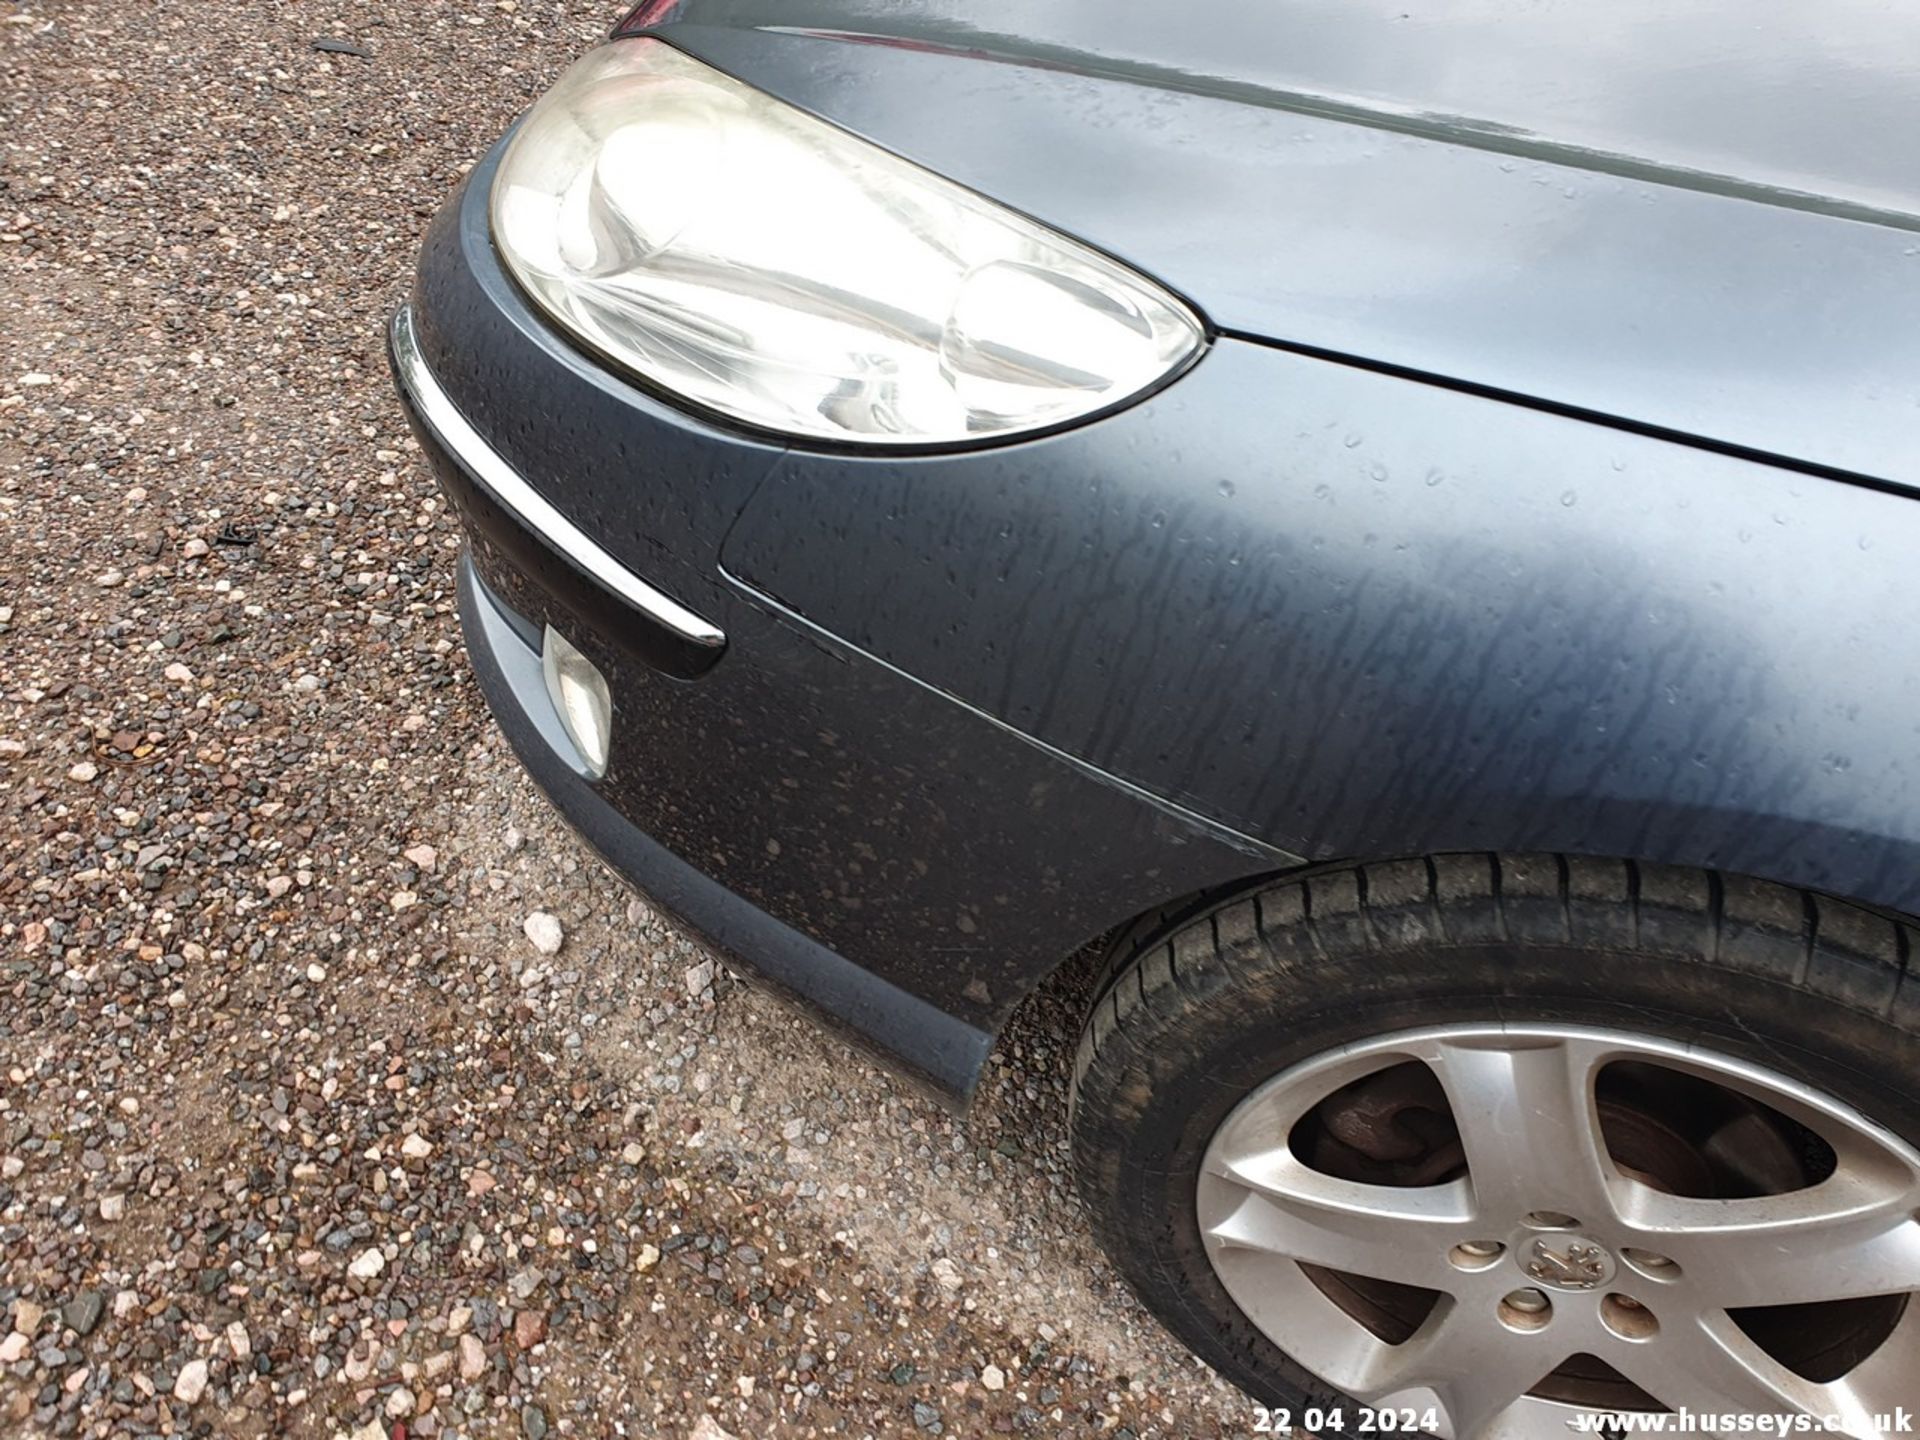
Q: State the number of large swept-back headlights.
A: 1